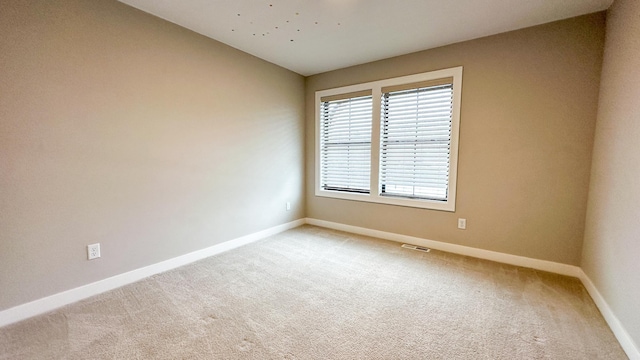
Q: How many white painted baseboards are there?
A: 3